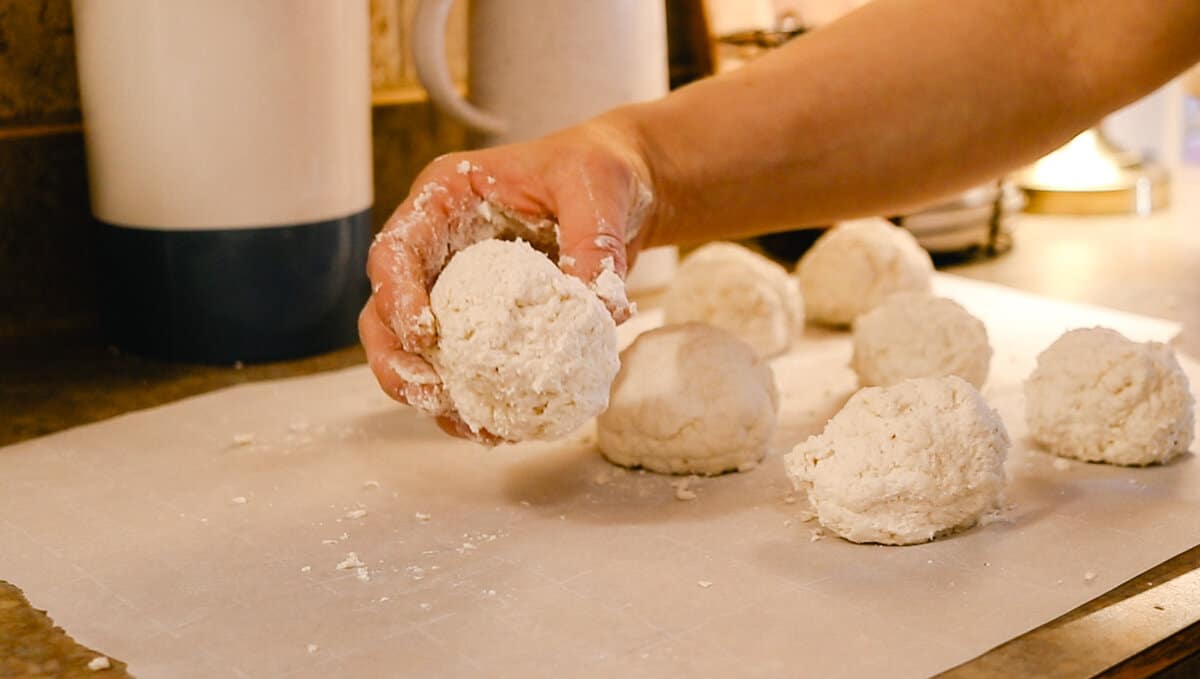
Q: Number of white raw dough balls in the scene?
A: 7